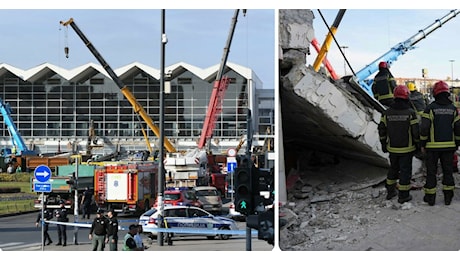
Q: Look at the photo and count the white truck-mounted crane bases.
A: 1